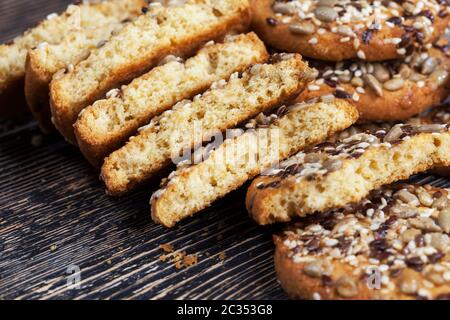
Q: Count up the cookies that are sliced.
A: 7